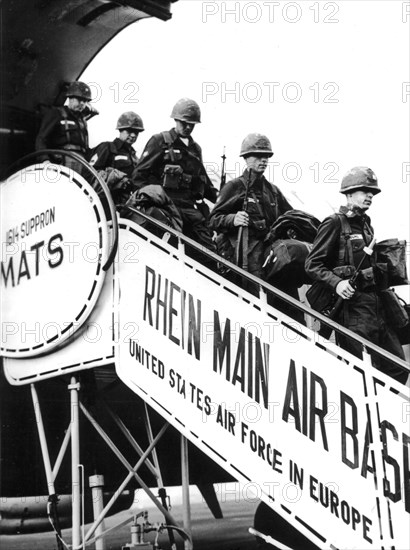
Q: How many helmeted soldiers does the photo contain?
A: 5